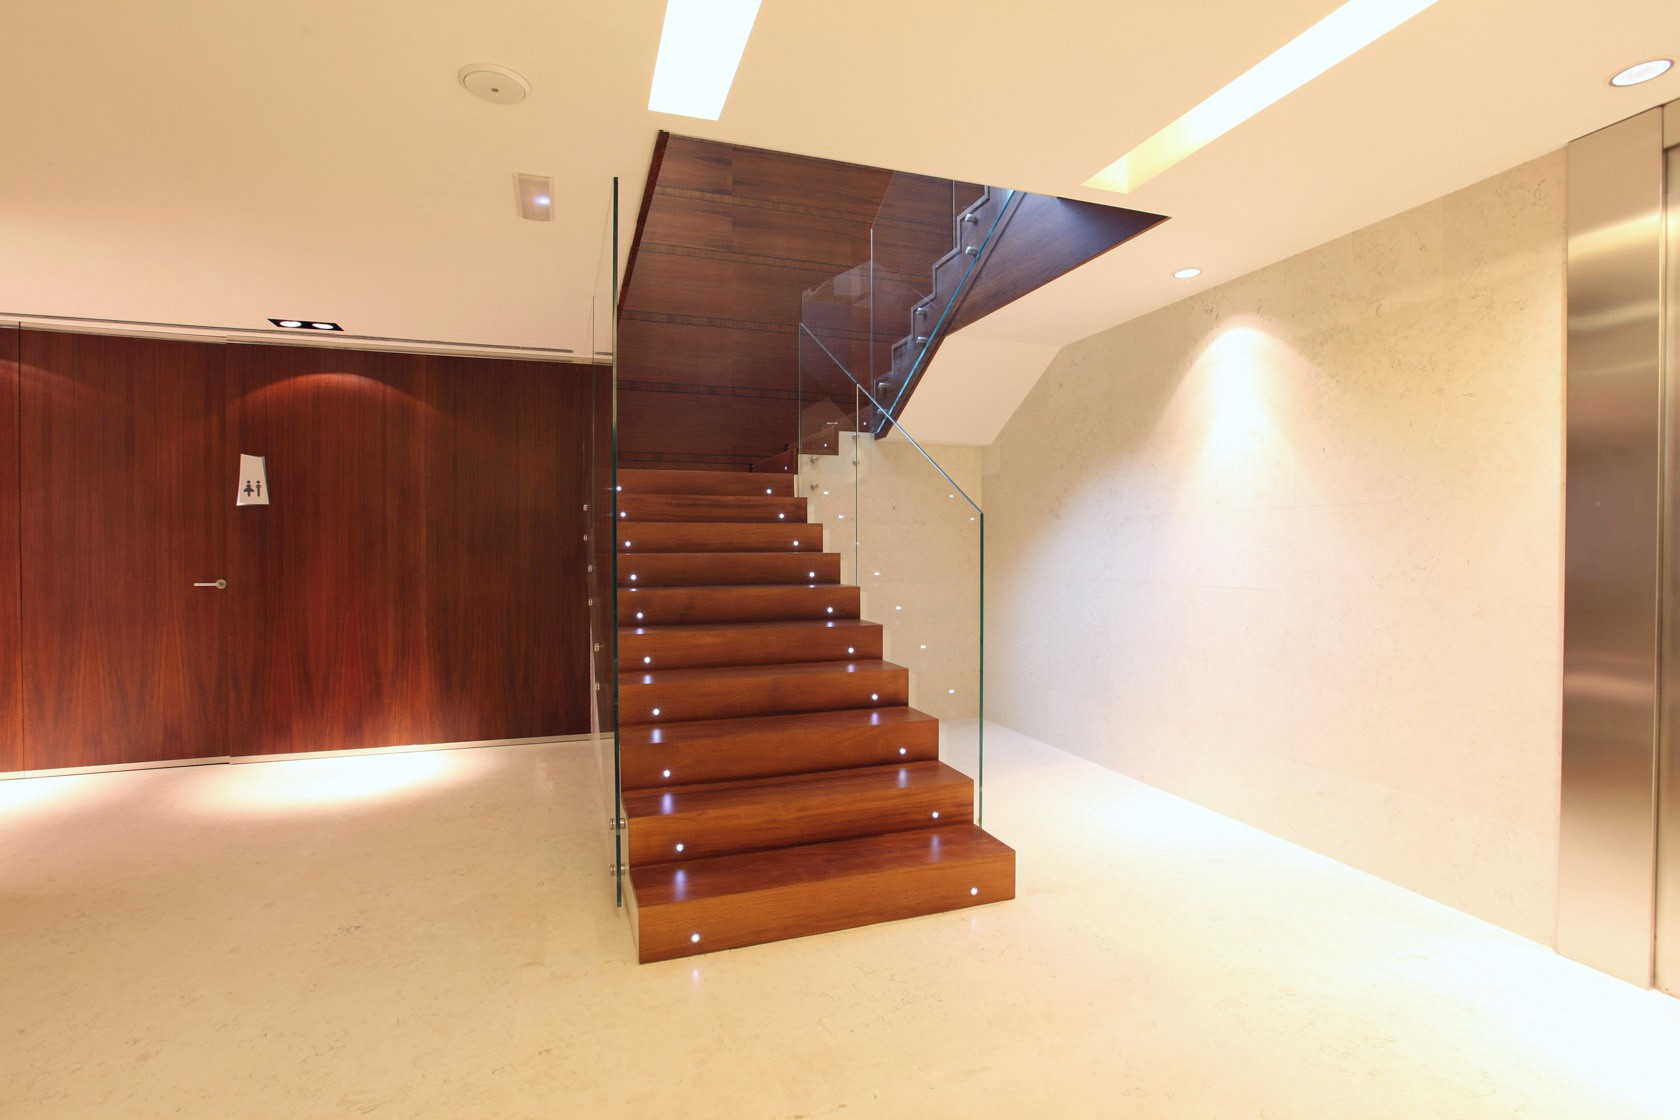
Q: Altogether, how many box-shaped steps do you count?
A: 10